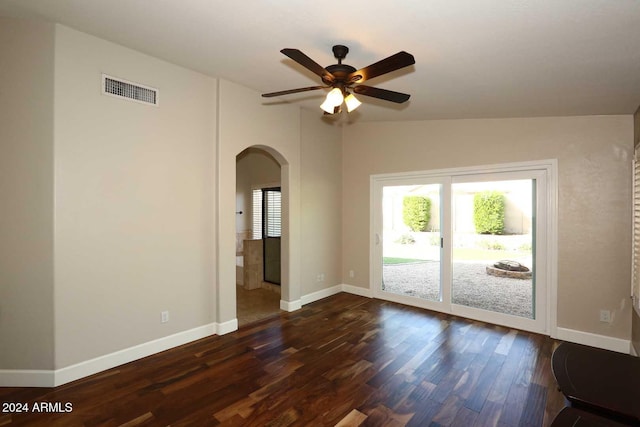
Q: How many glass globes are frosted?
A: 3